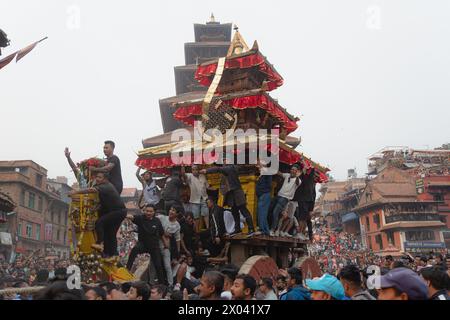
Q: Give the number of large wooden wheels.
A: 2